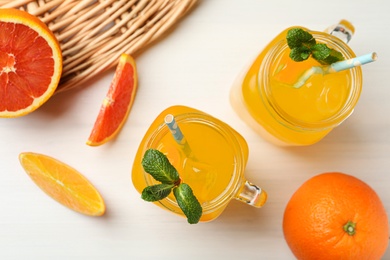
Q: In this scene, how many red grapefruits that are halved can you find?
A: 1